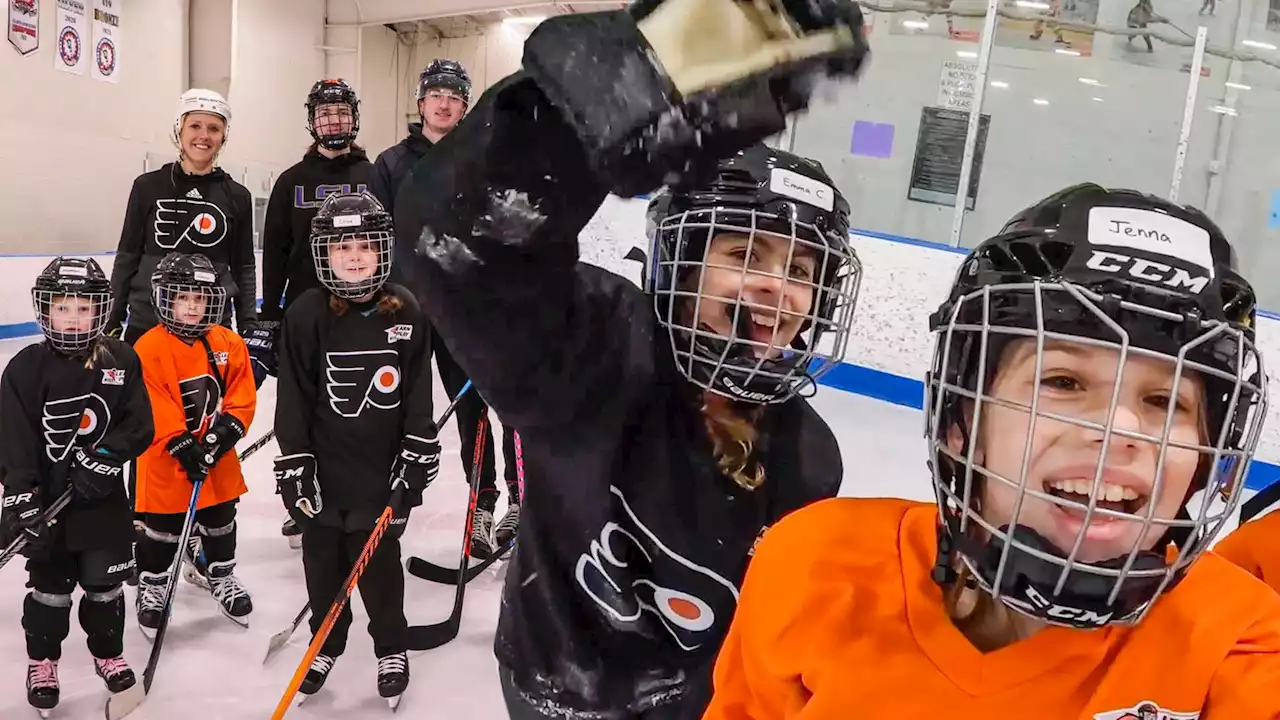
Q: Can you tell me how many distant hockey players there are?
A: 6